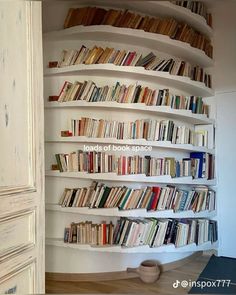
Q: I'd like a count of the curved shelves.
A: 8